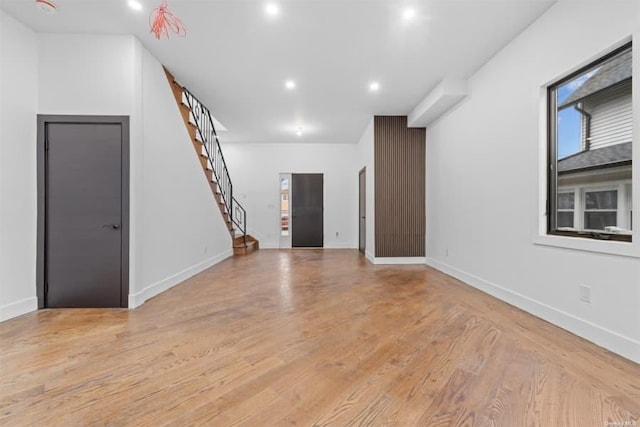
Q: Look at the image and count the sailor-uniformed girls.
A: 0